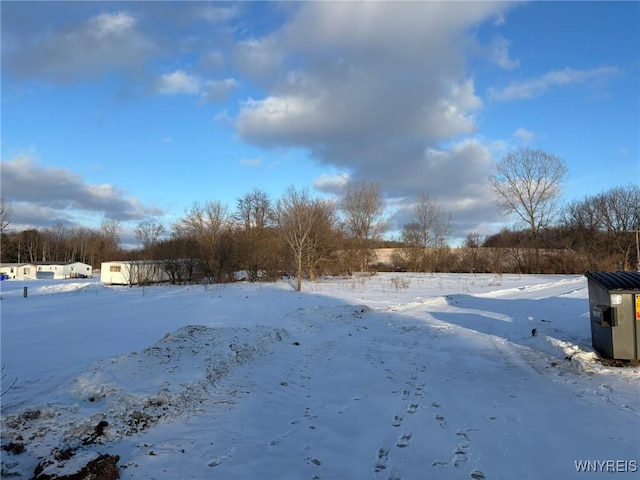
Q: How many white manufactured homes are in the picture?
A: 3